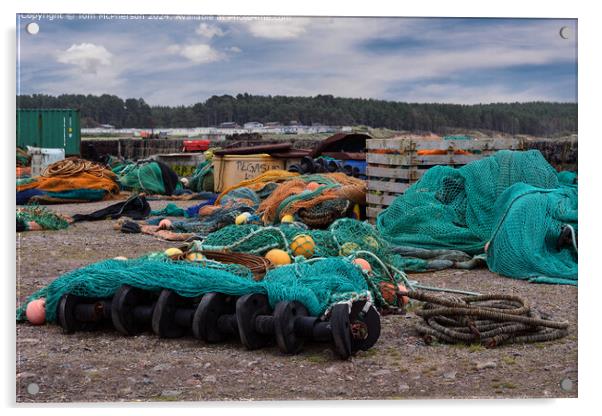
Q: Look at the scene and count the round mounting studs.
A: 4